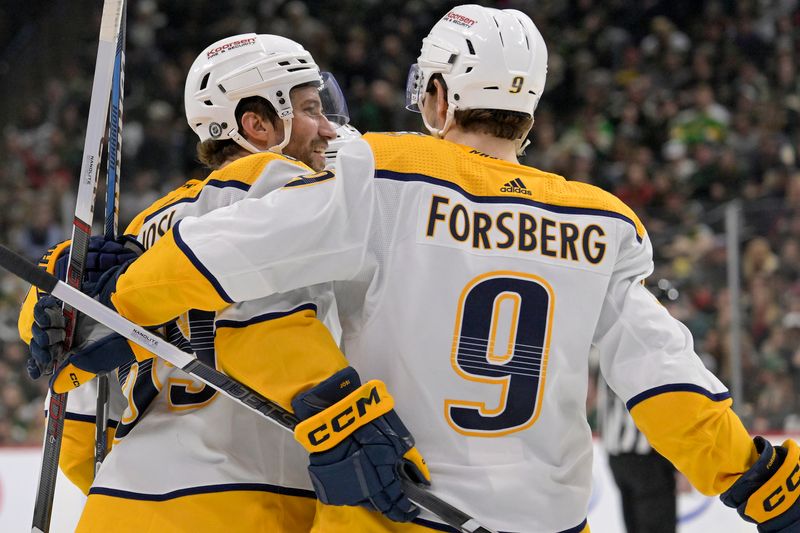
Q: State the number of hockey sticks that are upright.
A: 2